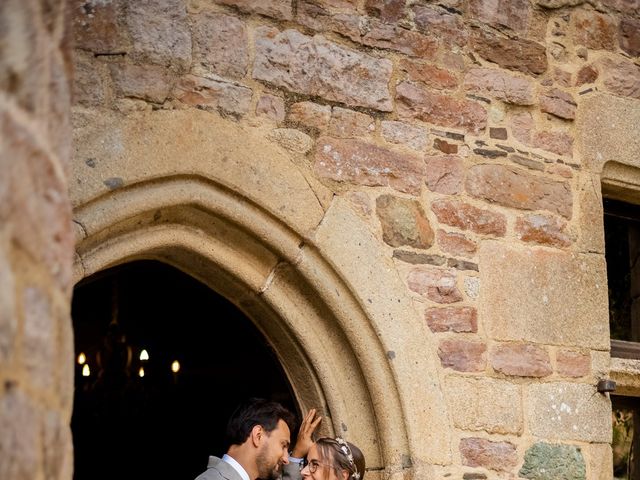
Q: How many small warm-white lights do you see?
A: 5